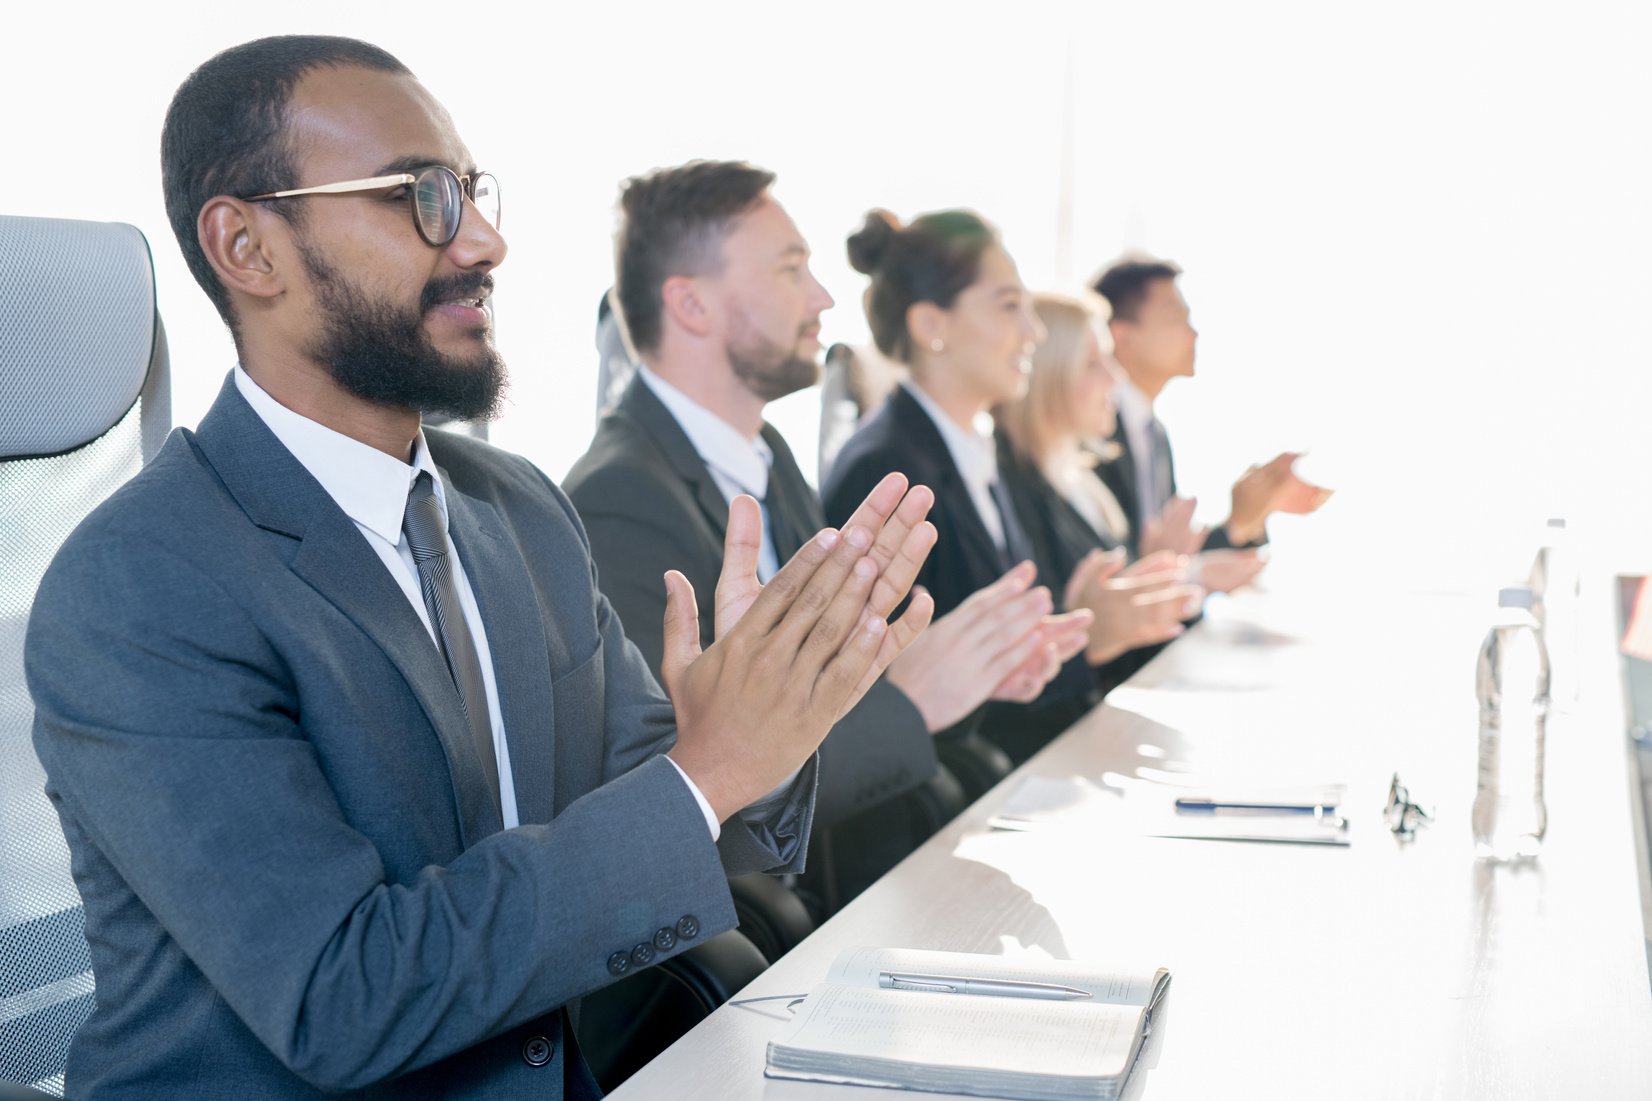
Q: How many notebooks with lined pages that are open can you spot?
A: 1